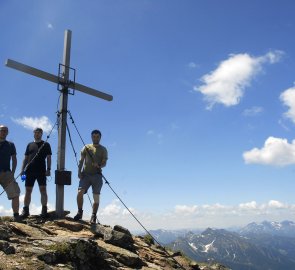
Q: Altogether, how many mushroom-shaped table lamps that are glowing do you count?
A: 0